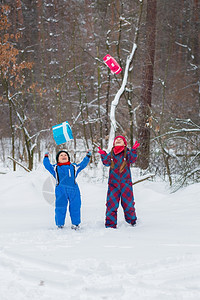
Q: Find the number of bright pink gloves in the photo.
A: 2